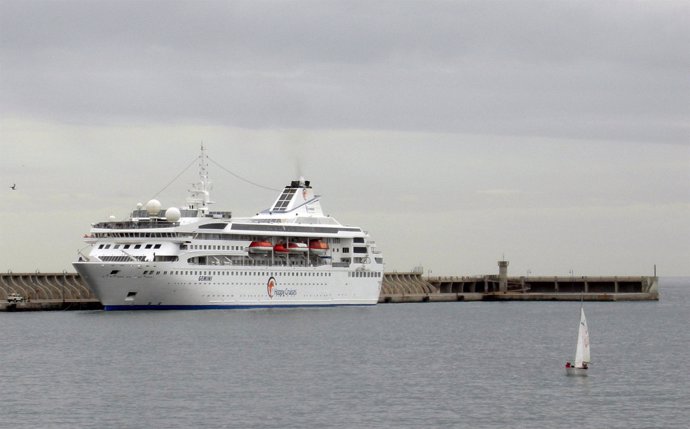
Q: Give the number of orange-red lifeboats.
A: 4